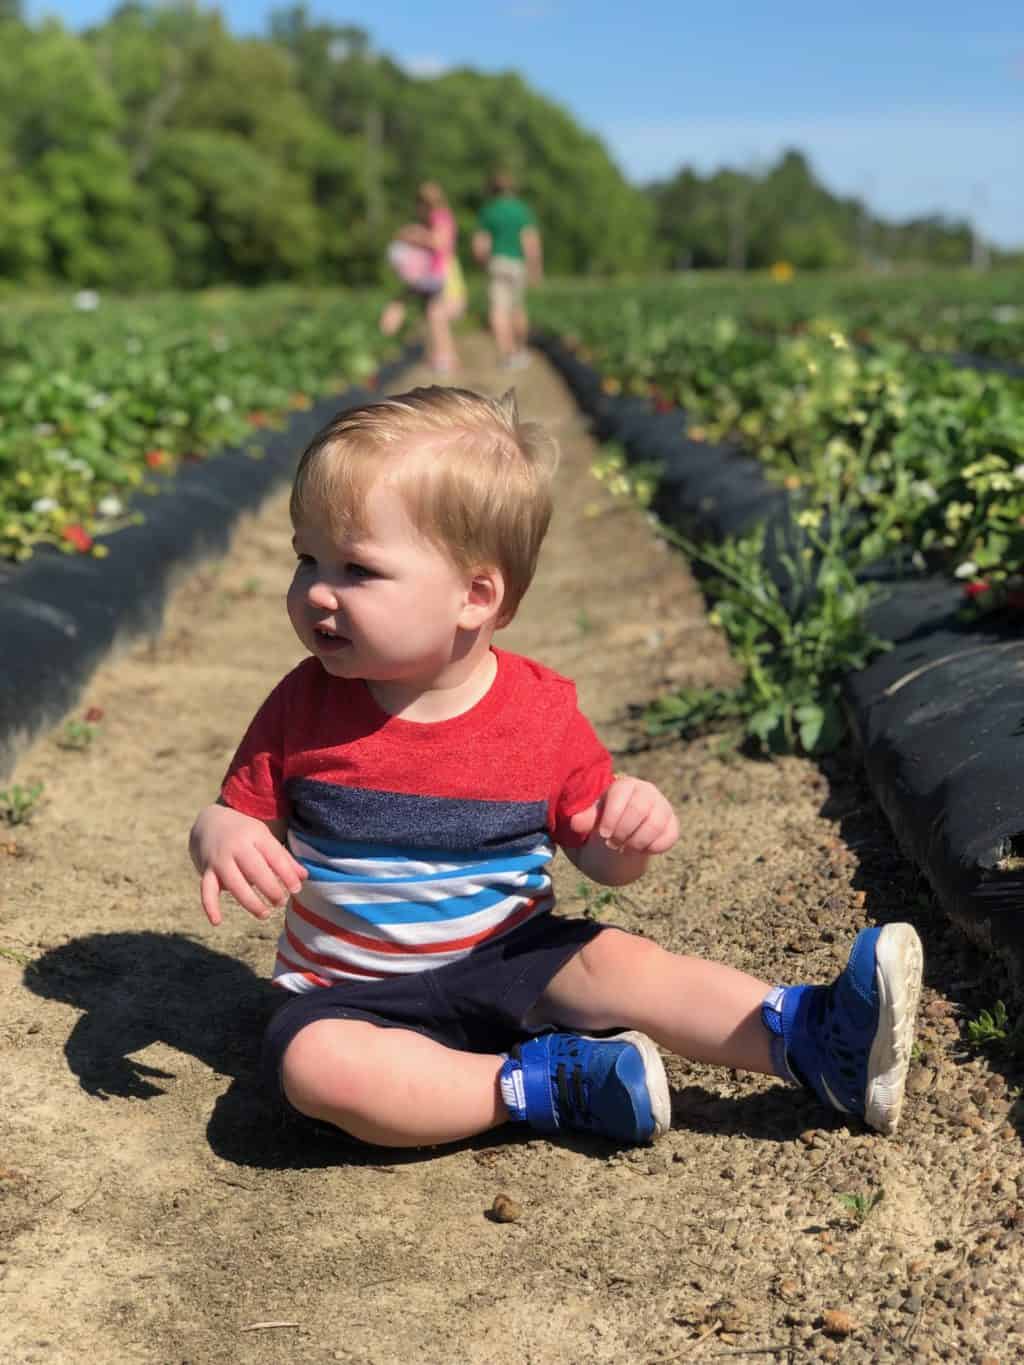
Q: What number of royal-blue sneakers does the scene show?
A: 2